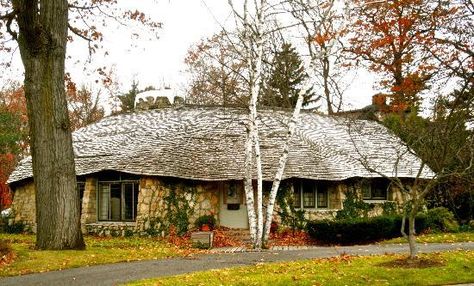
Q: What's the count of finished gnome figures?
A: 0